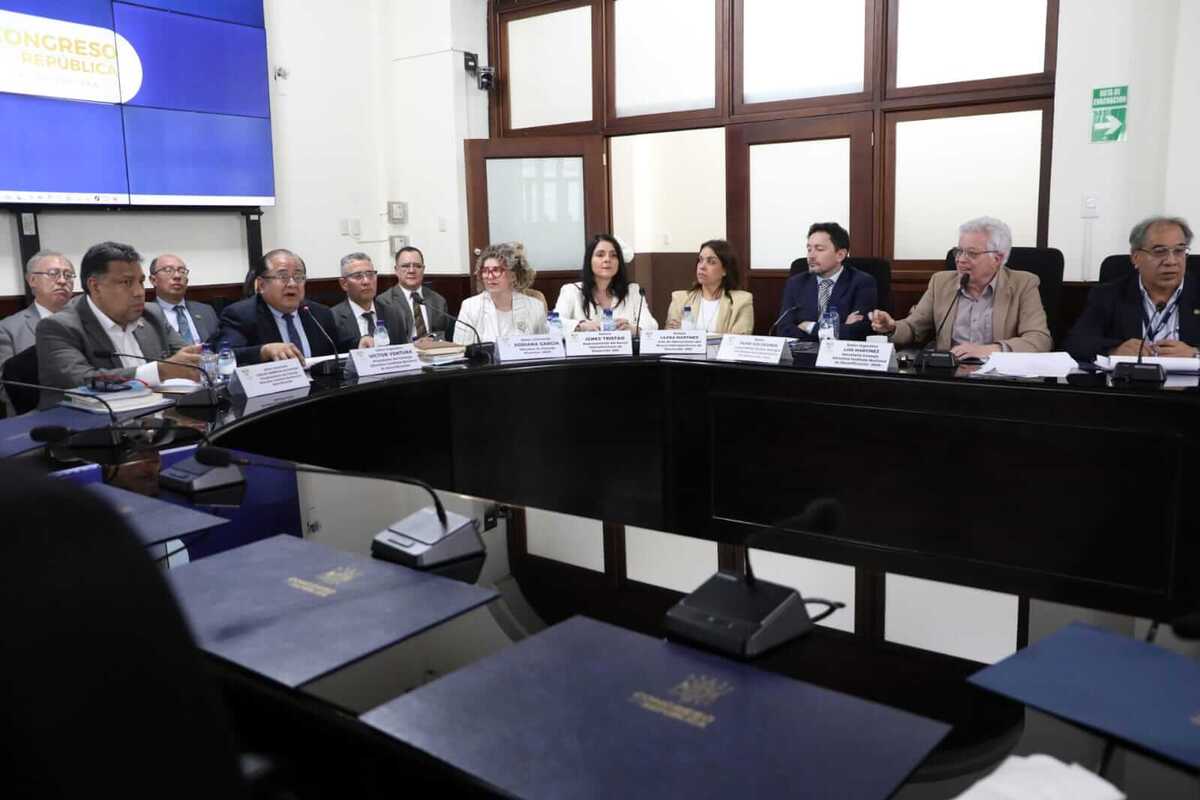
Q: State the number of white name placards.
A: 7